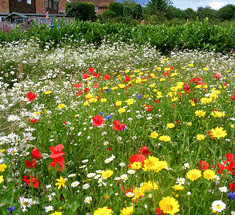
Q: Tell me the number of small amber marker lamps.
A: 0